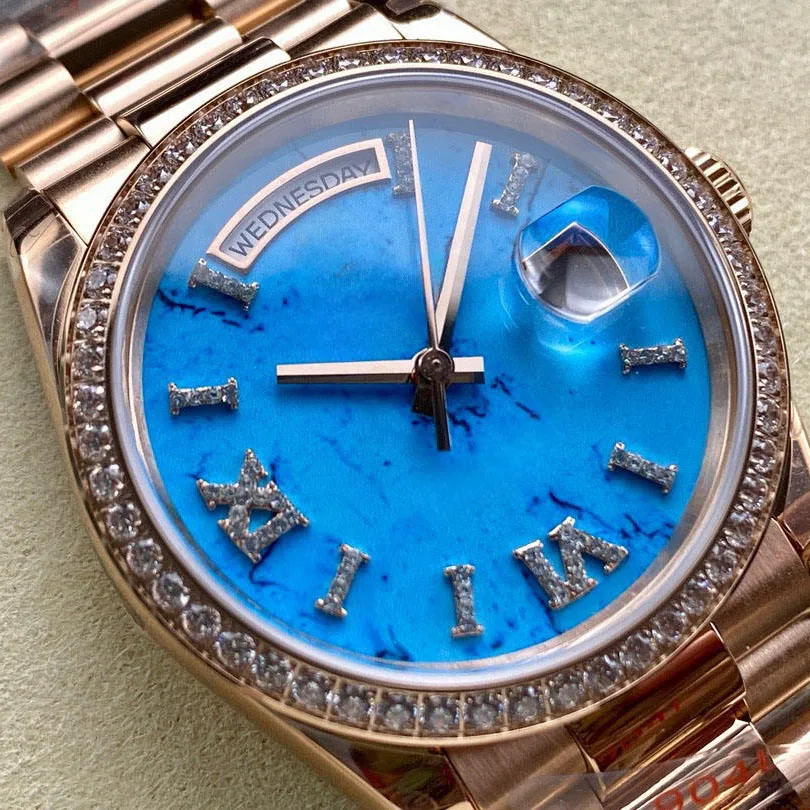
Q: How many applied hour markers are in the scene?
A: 10